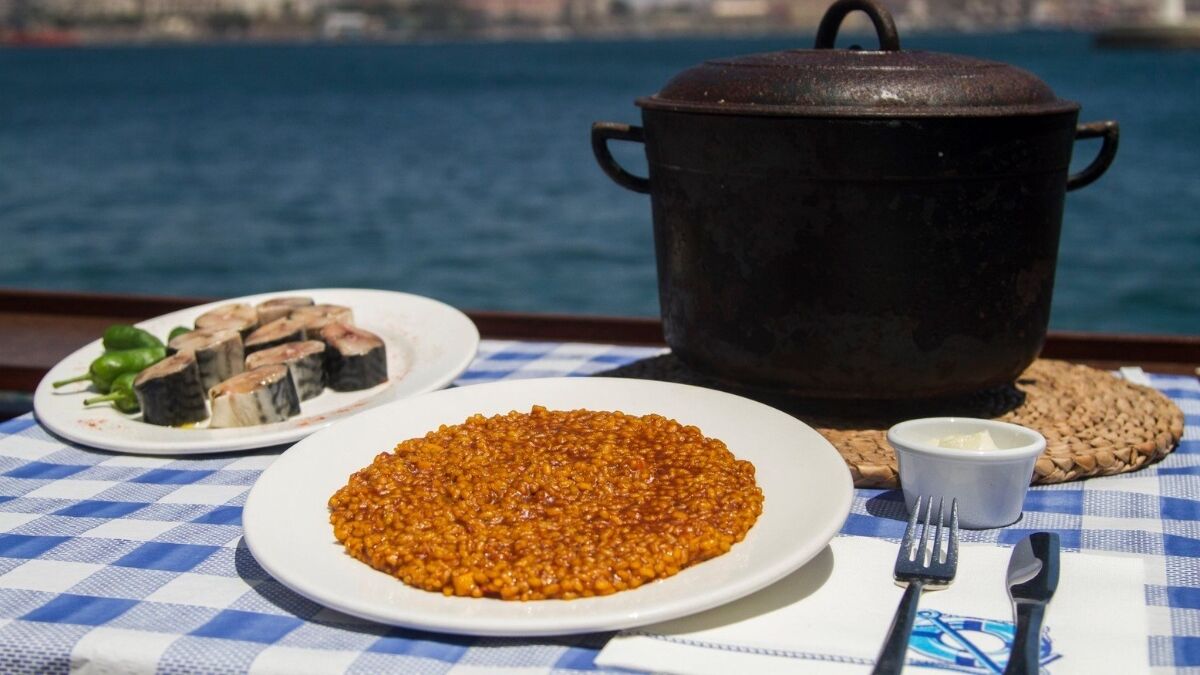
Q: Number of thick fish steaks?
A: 9